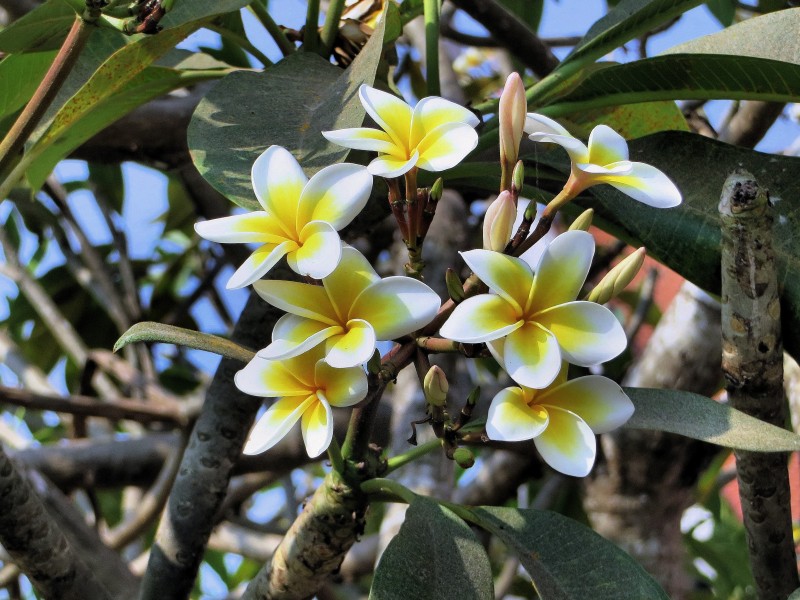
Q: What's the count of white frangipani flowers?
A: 7